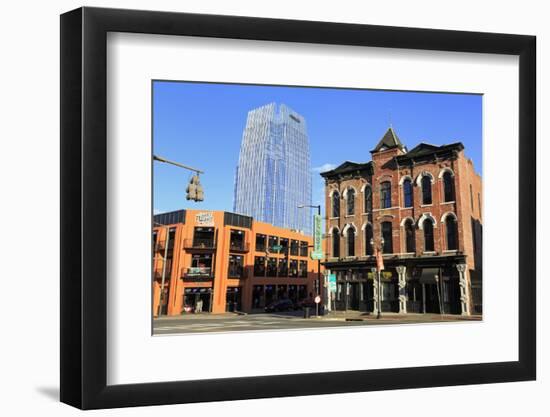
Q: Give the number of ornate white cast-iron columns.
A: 4